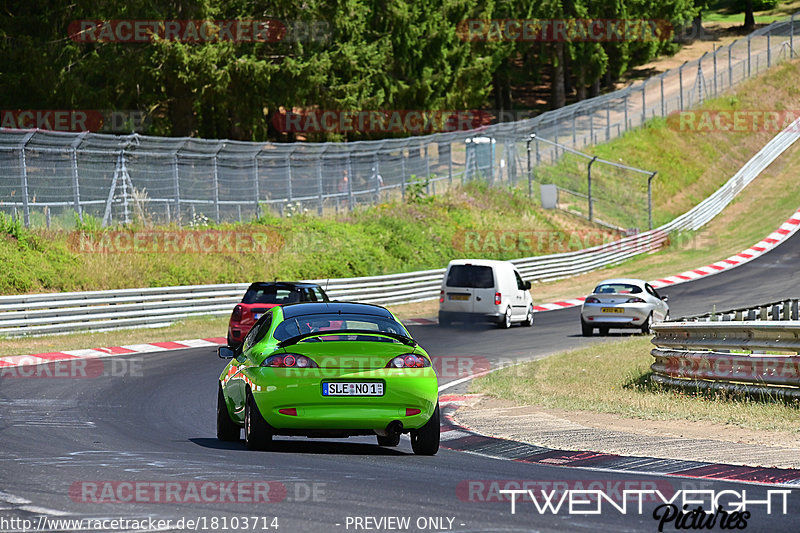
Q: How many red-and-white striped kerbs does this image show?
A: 2